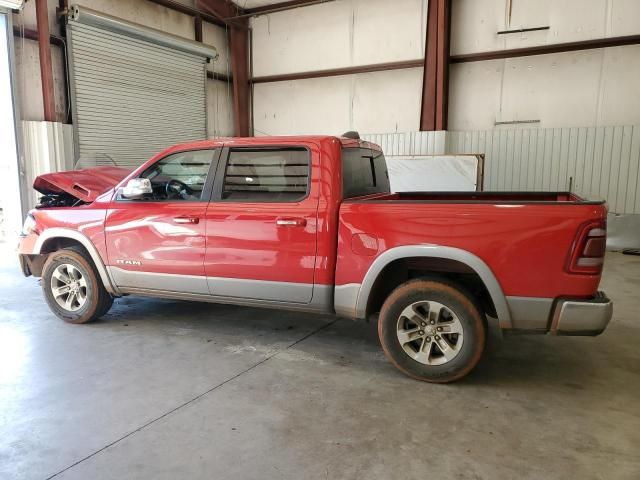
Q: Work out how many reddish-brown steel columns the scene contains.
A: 3